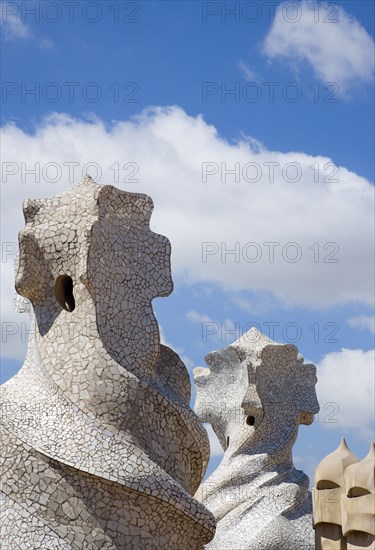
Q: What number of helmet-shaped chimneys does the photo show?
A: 2